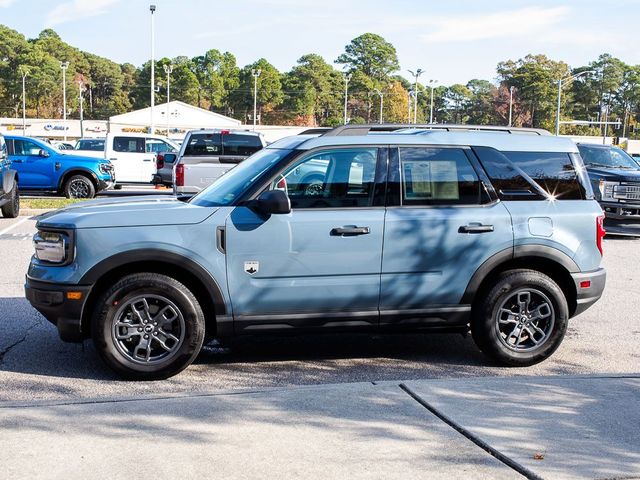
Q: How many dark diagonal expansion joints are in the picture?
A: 1